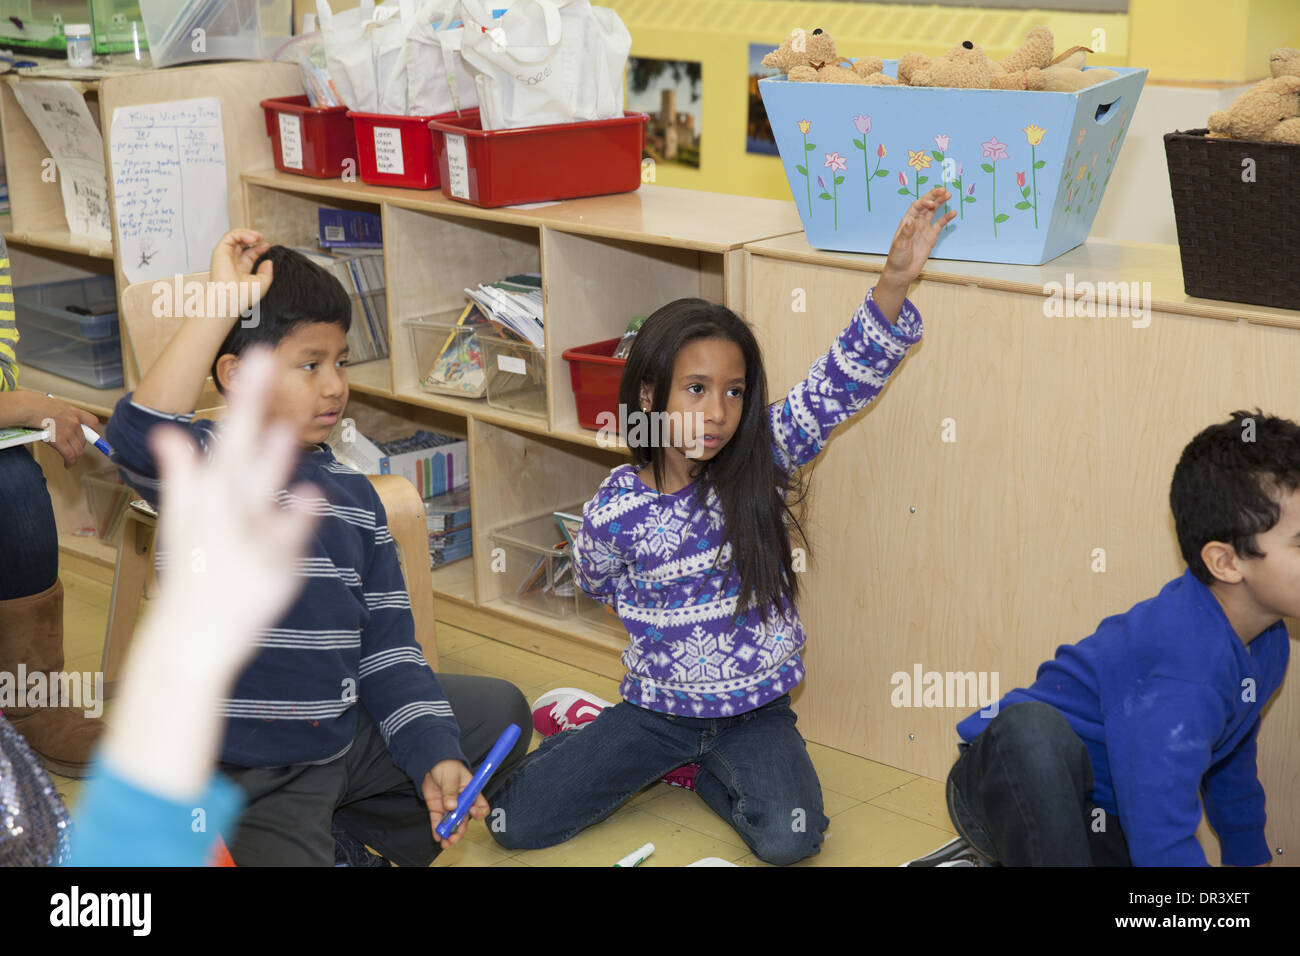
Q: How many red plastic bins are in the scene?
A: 4